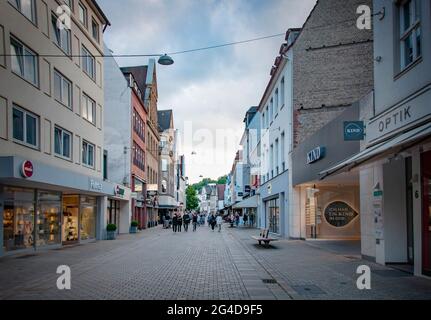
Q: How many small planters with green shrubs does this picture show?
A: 2